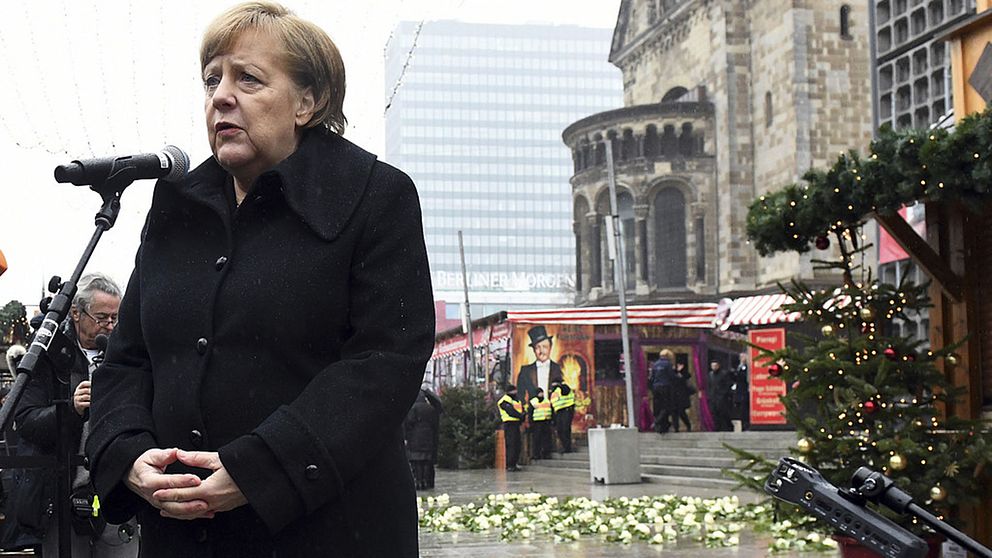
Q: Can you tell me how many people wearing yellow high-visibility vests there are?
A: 3